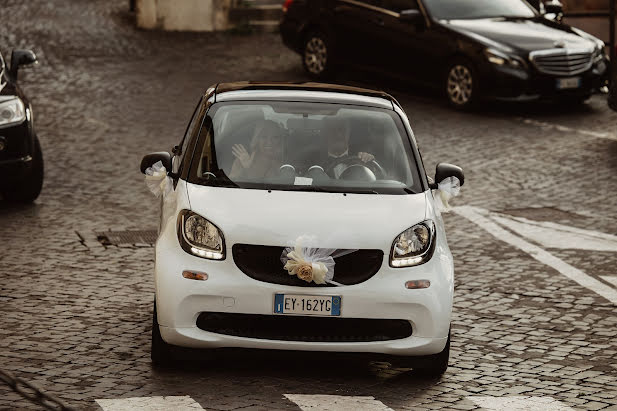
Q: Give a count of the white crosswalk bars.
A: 3